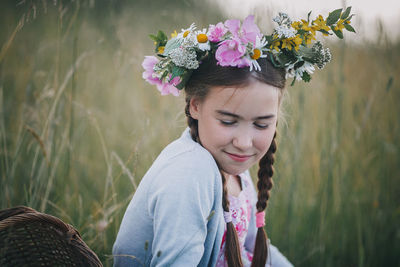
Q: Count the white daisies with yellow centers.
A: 3